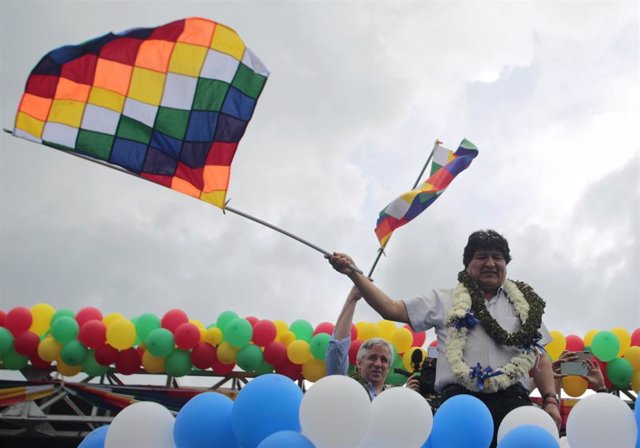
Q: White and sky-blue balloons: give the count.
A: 12